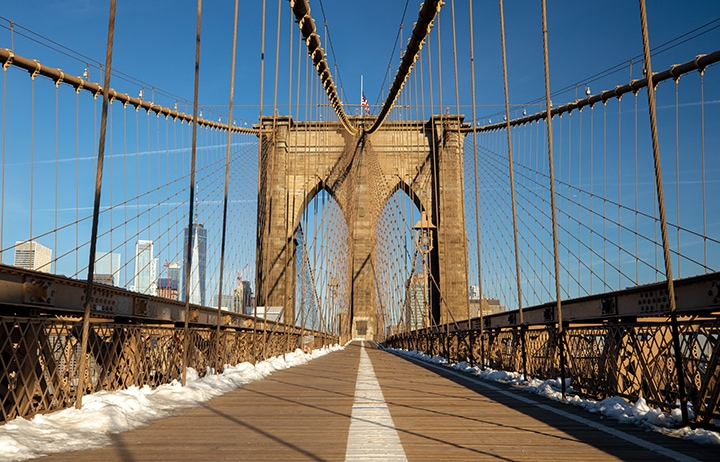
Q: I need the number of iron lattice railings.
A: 2